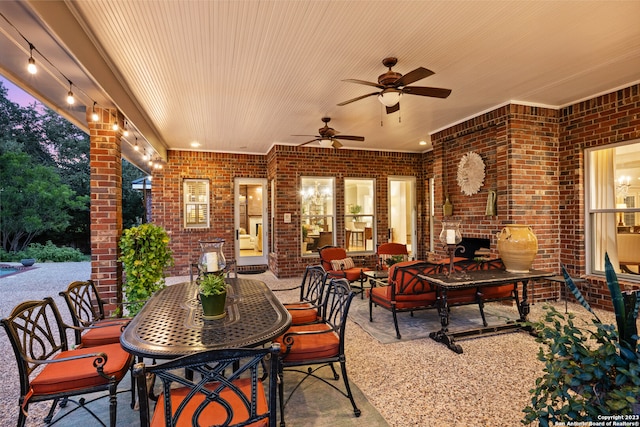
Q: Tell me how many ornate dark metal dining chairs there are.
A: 6